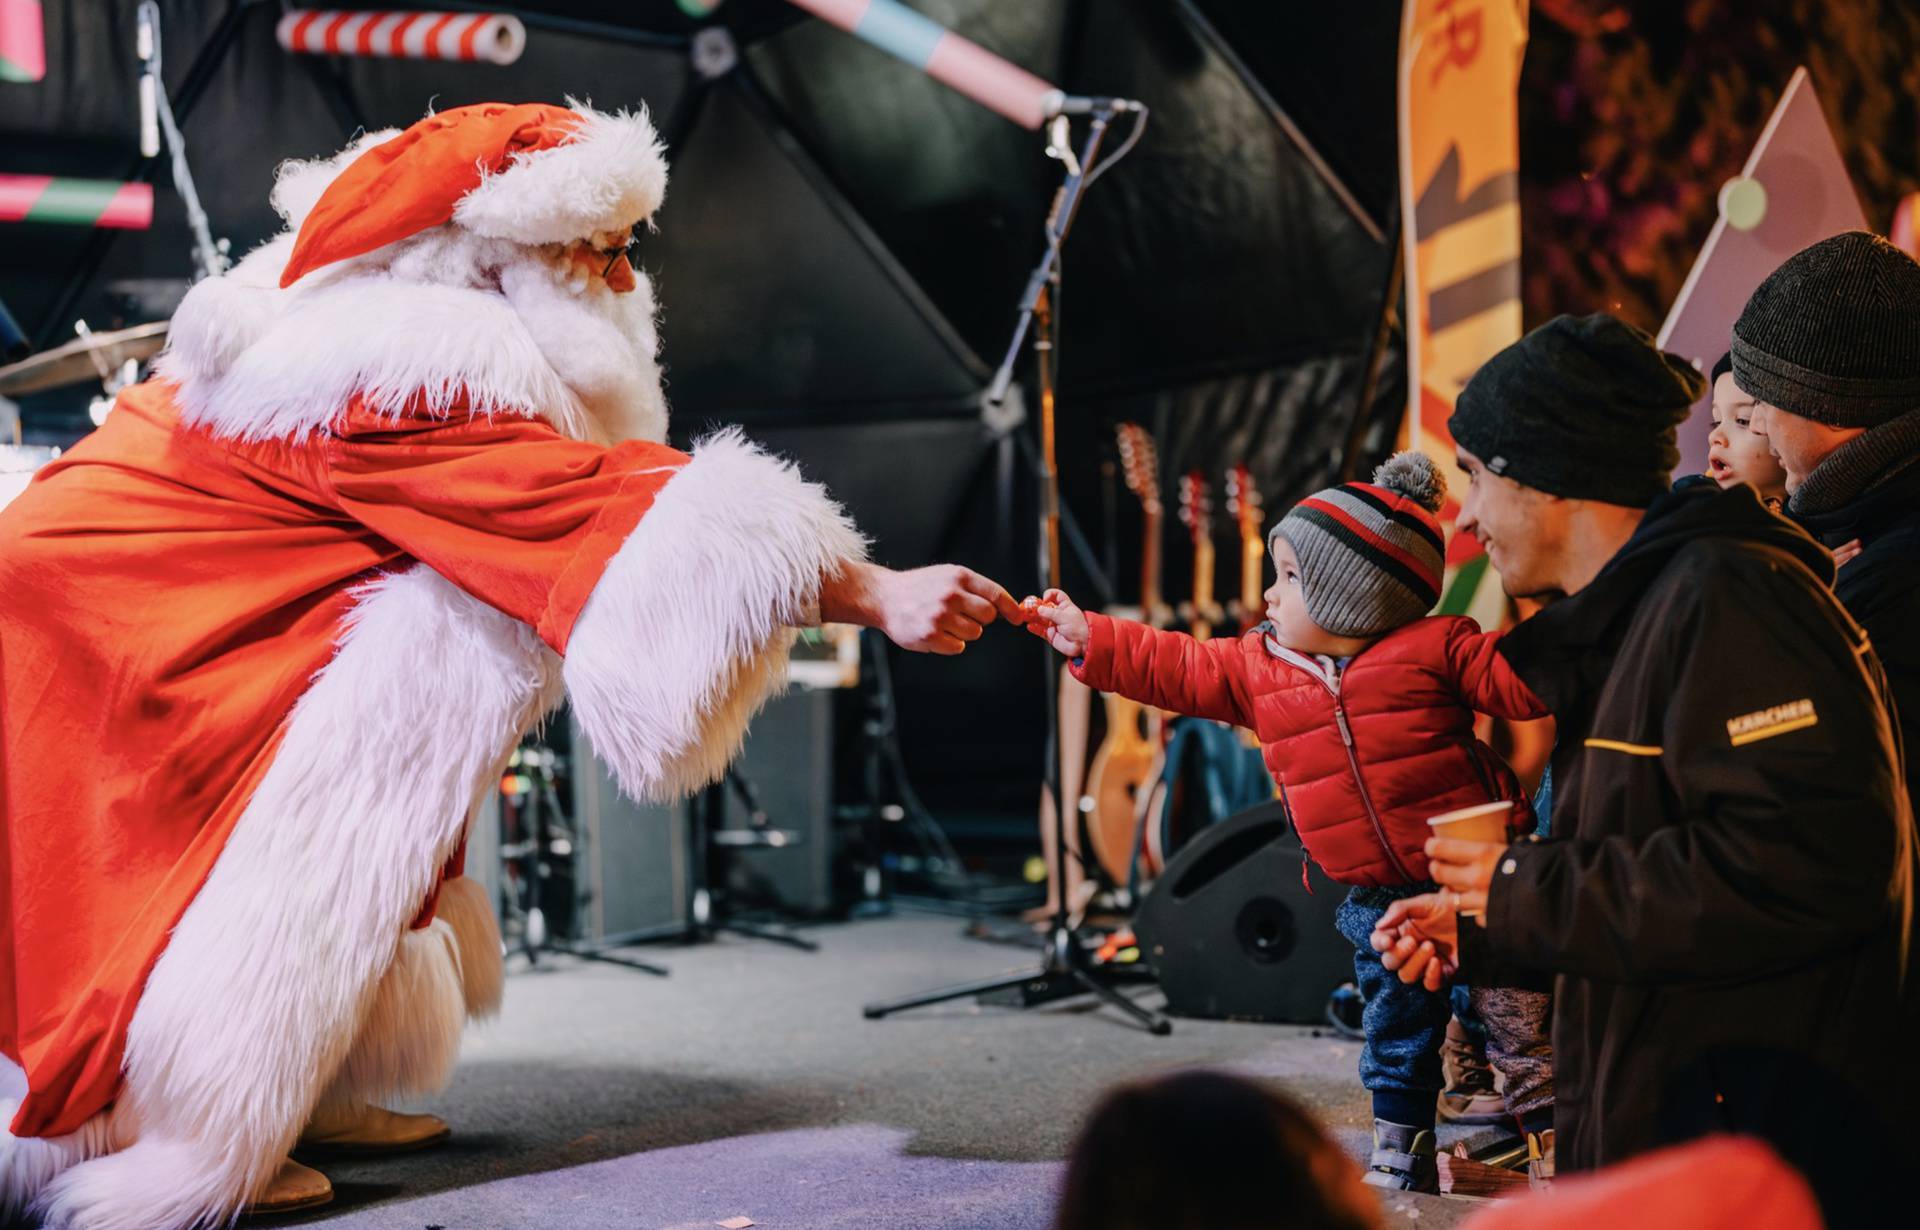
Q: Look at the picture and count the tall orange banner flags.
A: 1